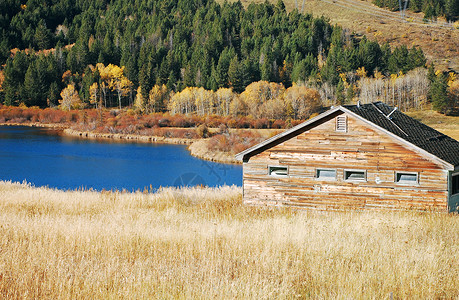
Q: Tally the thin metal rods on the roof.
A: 2